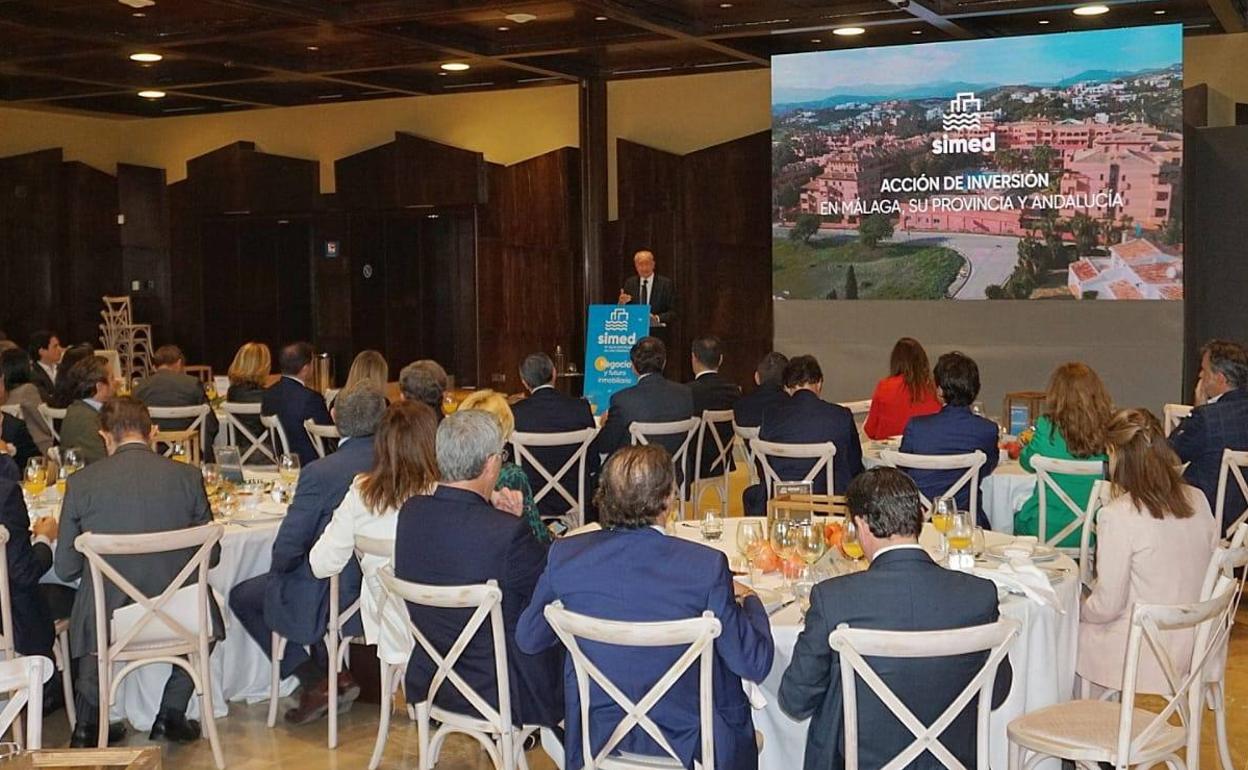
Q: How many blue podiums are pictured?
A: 1